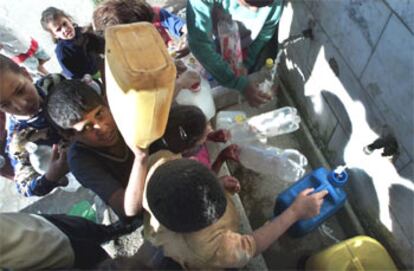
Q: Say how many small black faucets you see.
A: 2